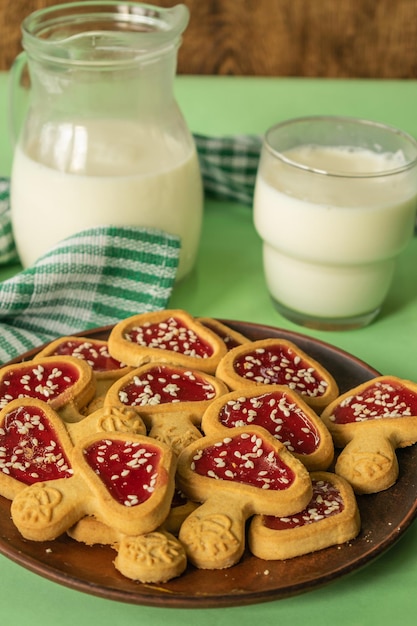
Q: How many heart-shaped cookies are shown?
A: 0